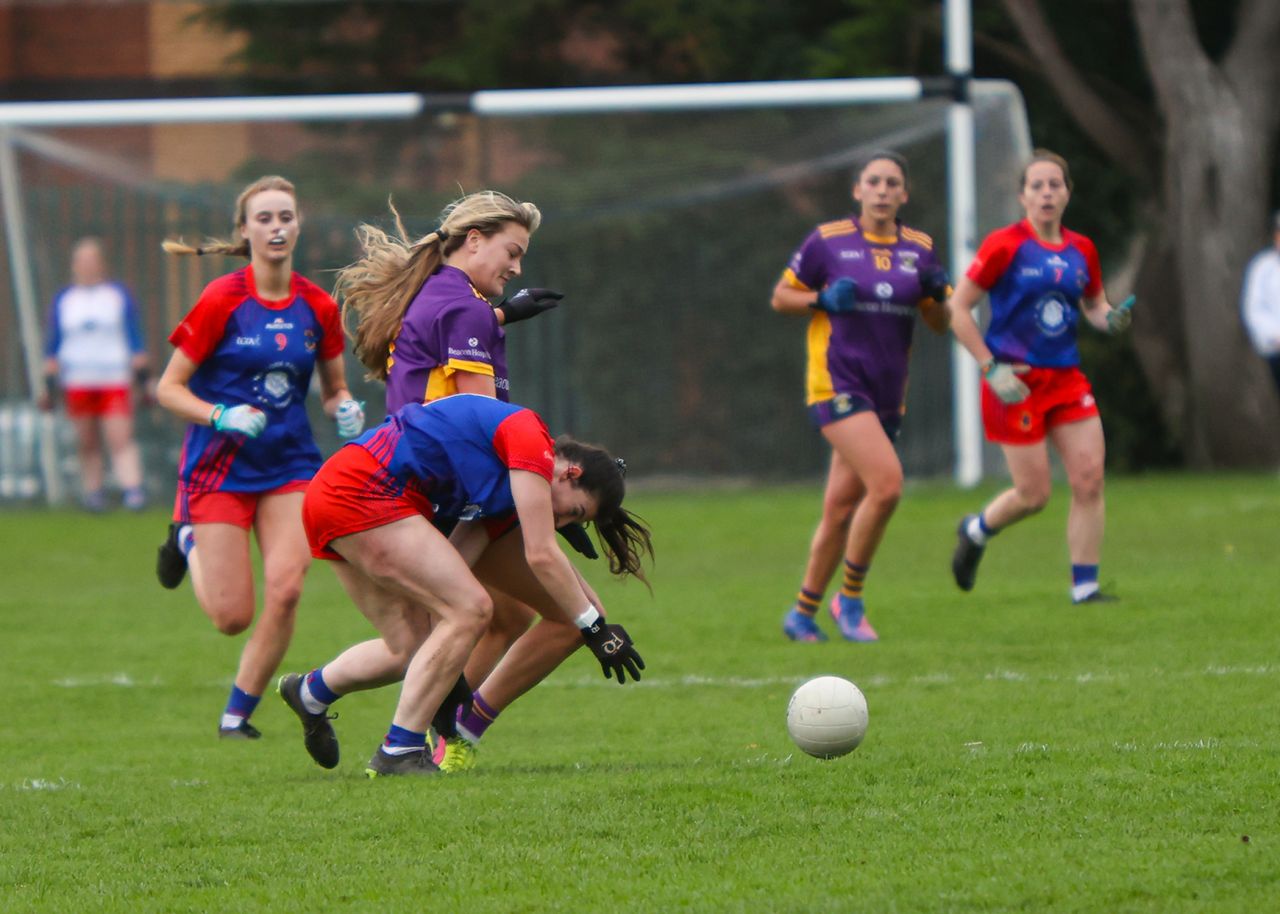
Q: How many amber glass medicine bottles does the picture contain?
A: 0